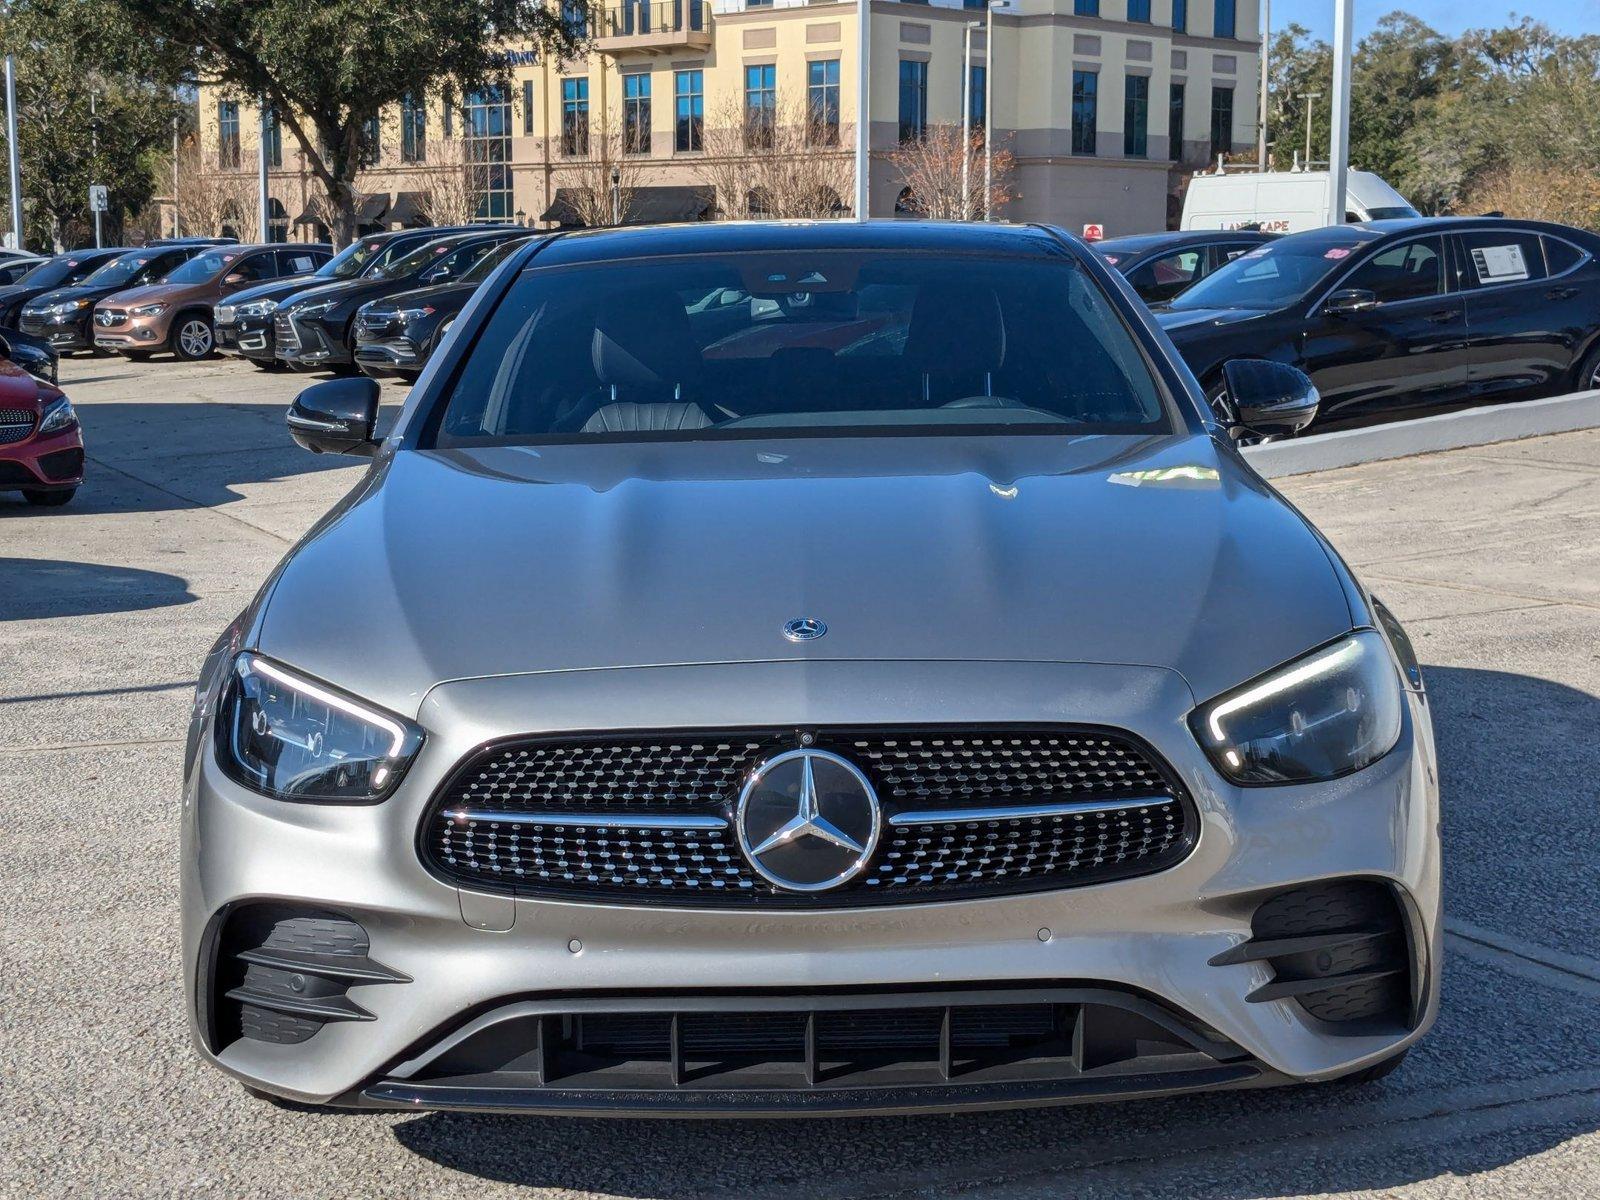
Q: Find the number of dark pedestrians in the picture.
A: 0